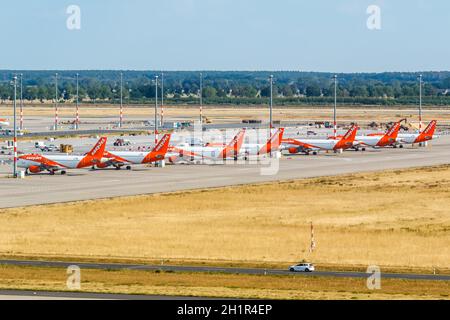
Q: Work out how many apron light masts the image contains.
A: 11